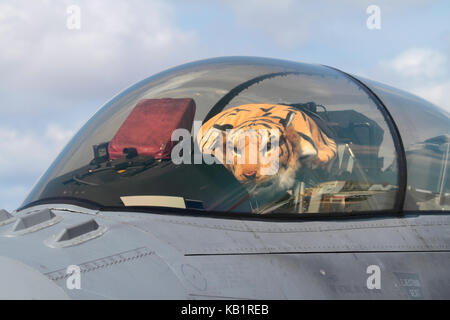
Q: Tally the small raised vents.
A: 3